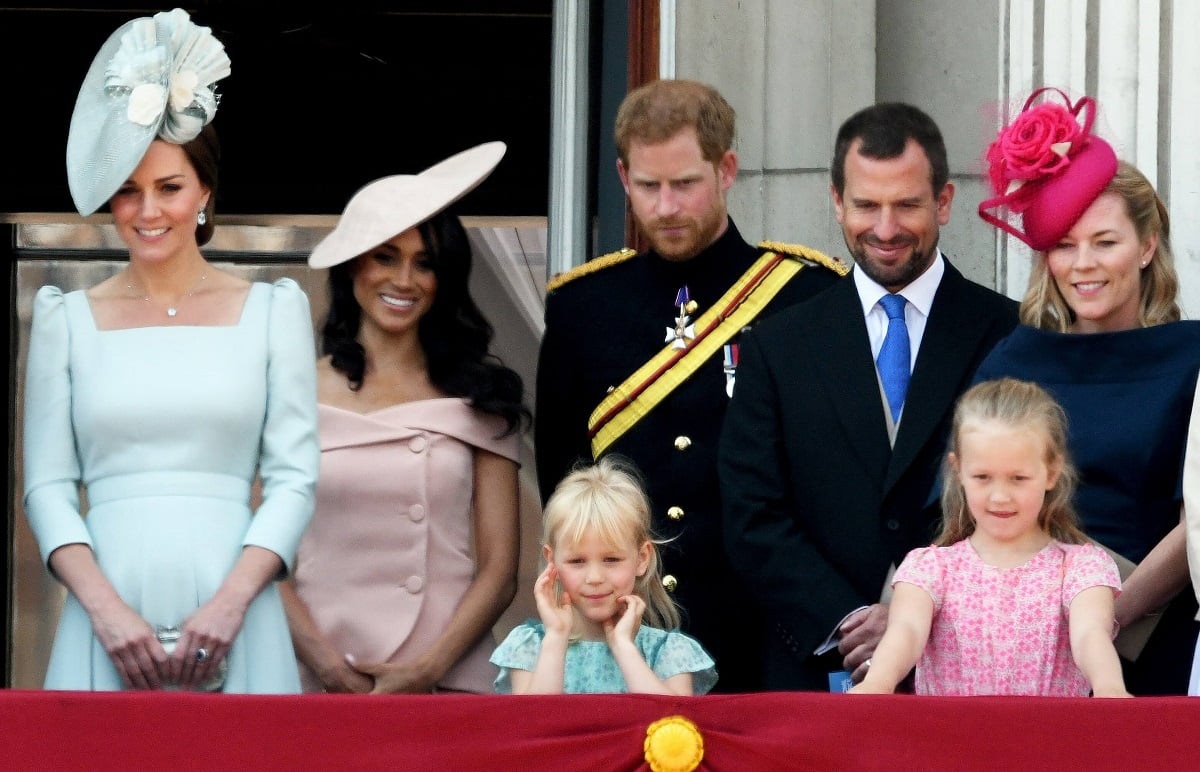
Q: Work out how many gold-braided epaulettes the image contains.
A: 2